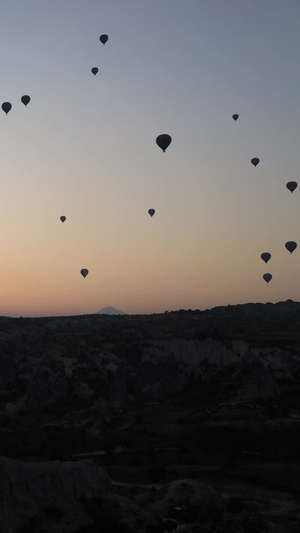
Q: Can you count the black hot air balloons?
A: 14